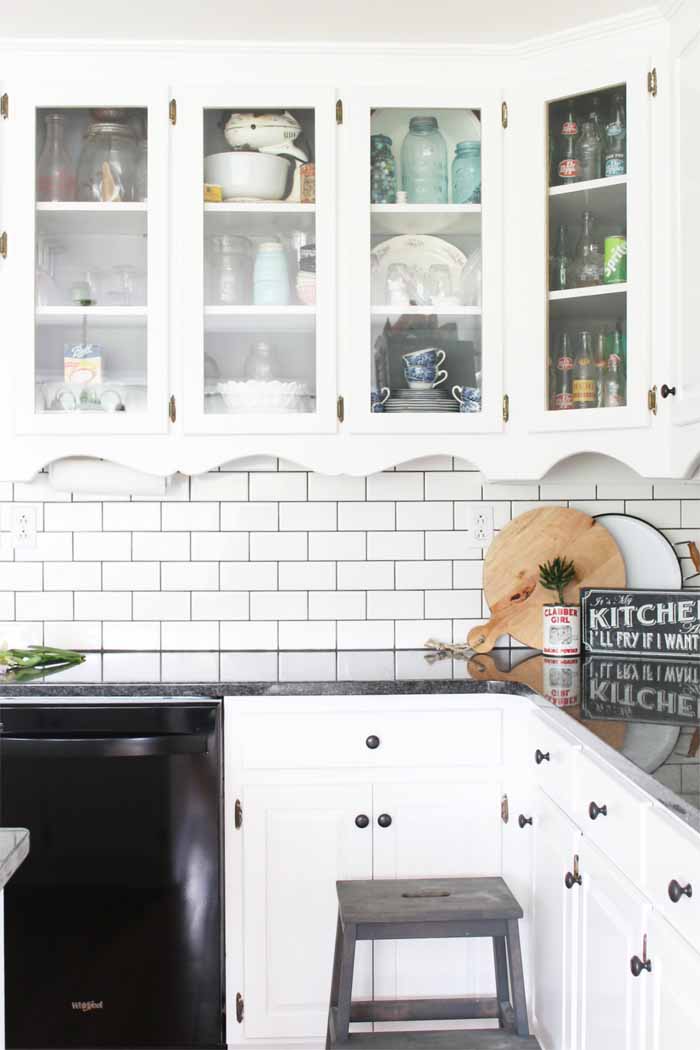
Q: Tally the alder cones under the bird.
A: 0